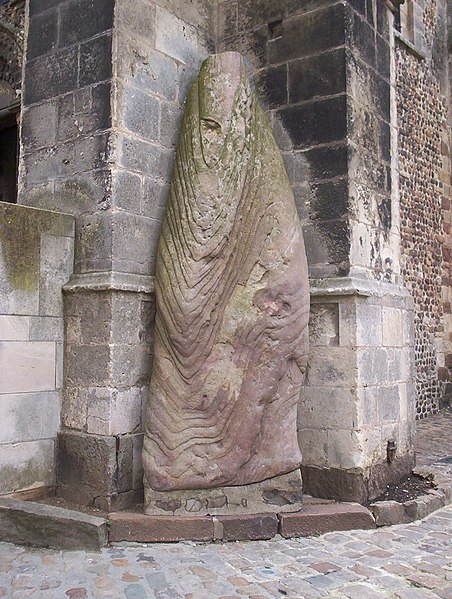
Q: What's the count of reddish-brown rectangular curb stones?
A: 3